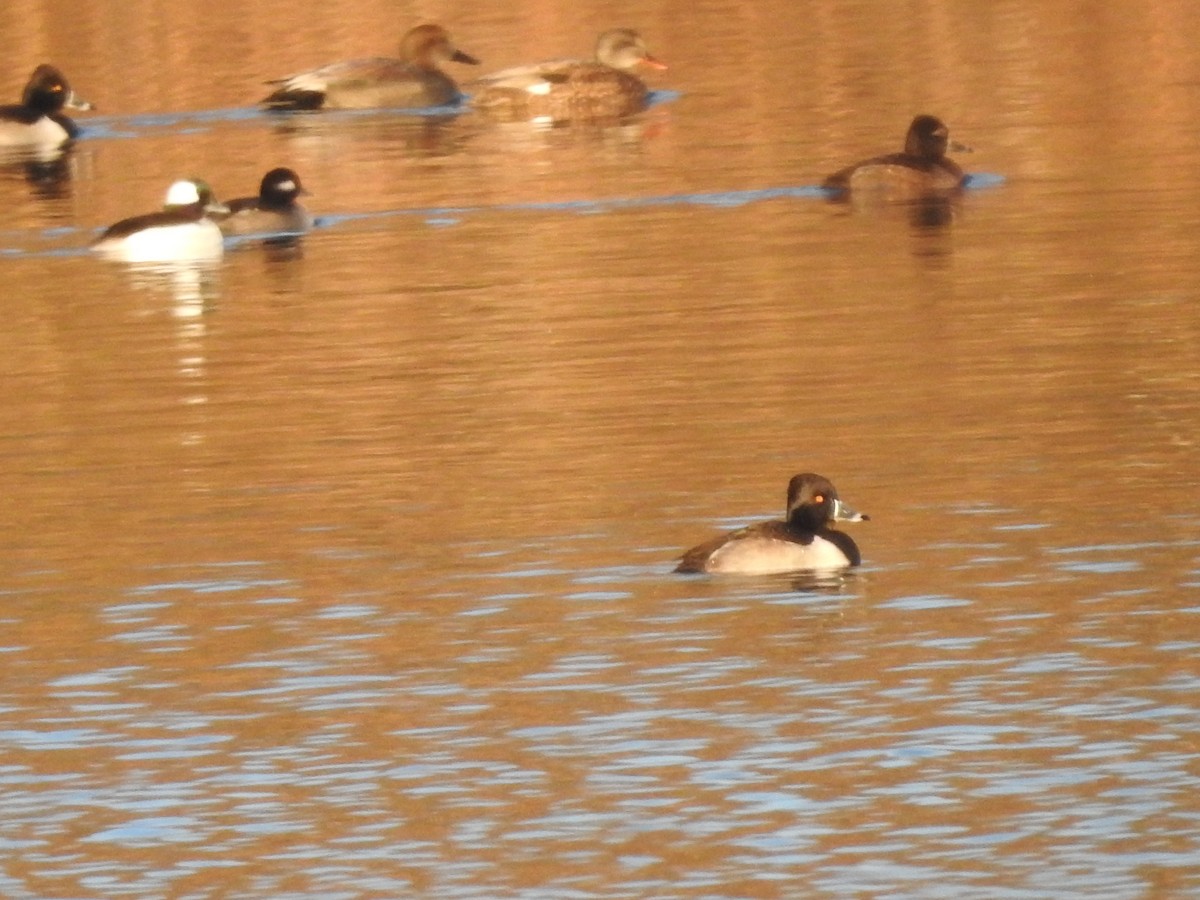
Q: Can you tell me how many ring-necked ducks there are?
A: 3